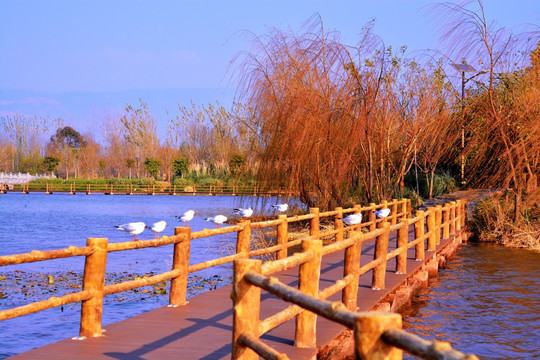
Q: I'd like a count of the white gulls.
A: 8